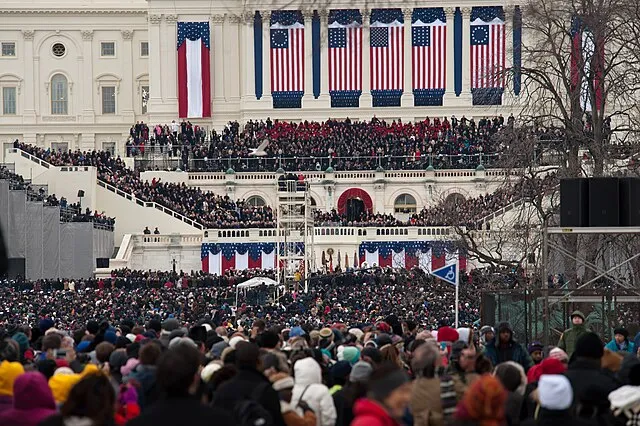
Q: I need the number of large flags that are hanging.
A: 5